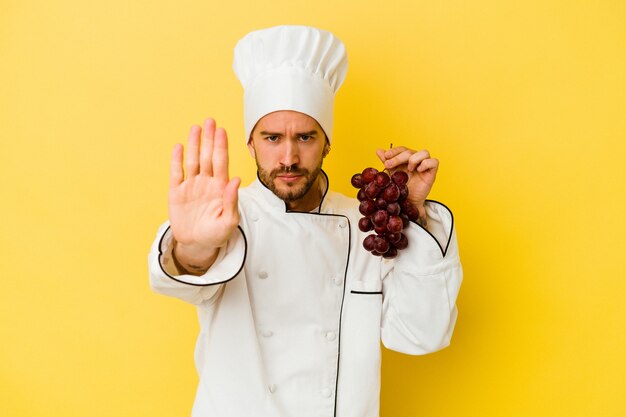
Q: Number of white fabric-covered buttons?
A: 8